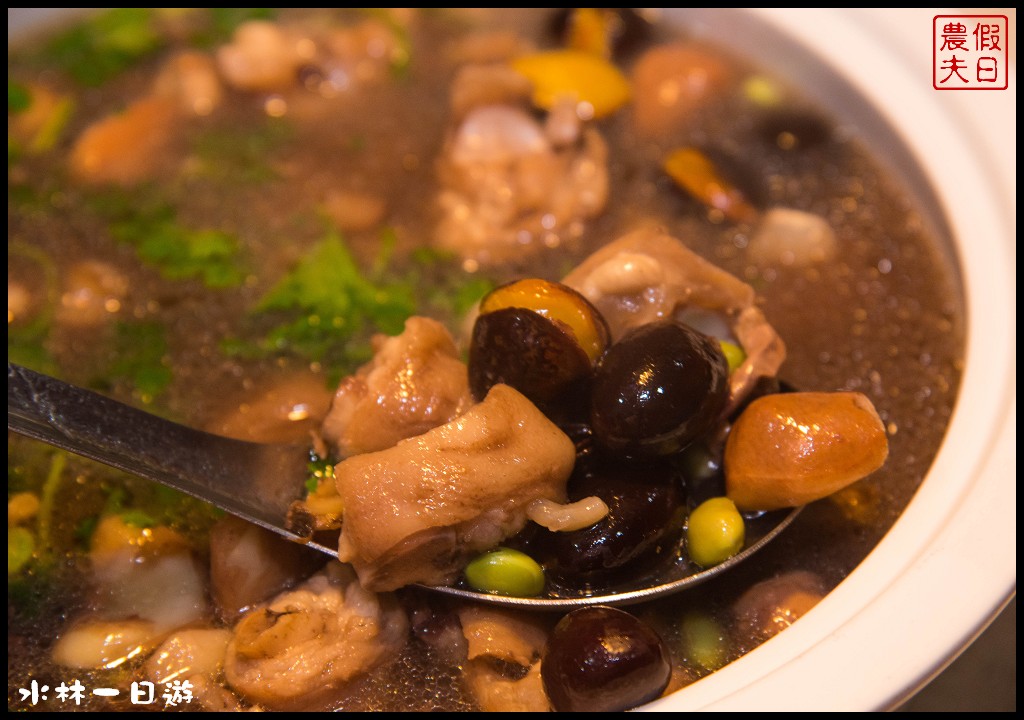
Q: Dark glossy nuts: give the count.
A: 4